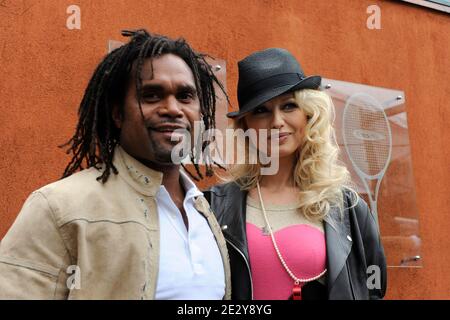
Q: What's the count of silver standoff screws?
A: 4